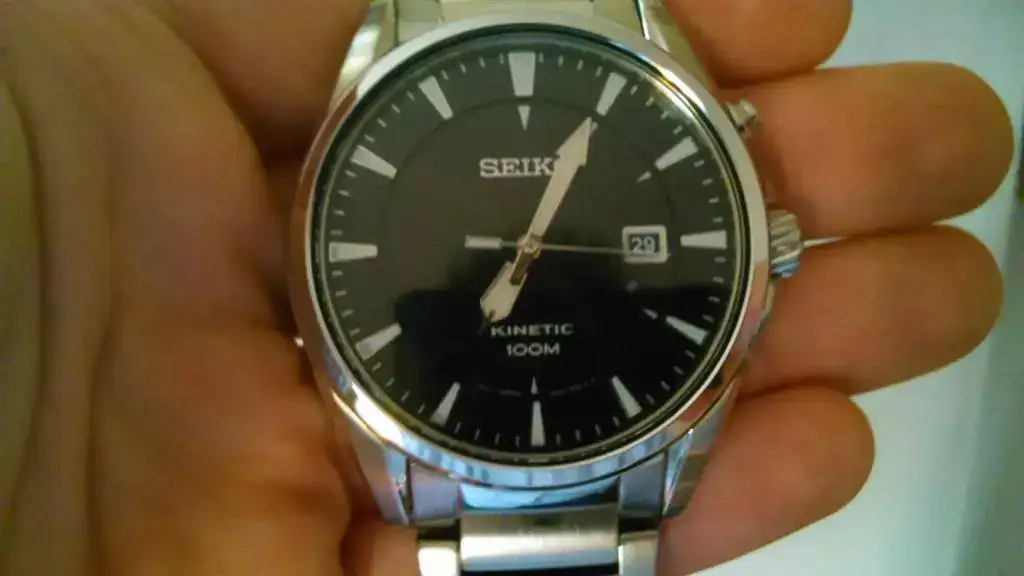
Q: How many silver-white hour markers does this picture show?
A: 12